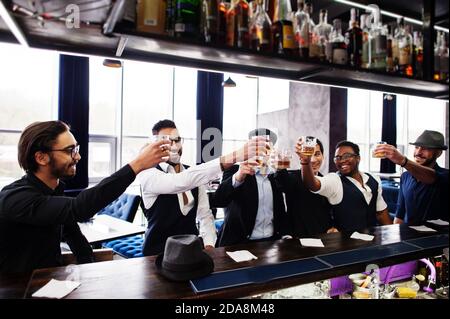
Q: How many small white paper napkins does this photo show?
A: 6